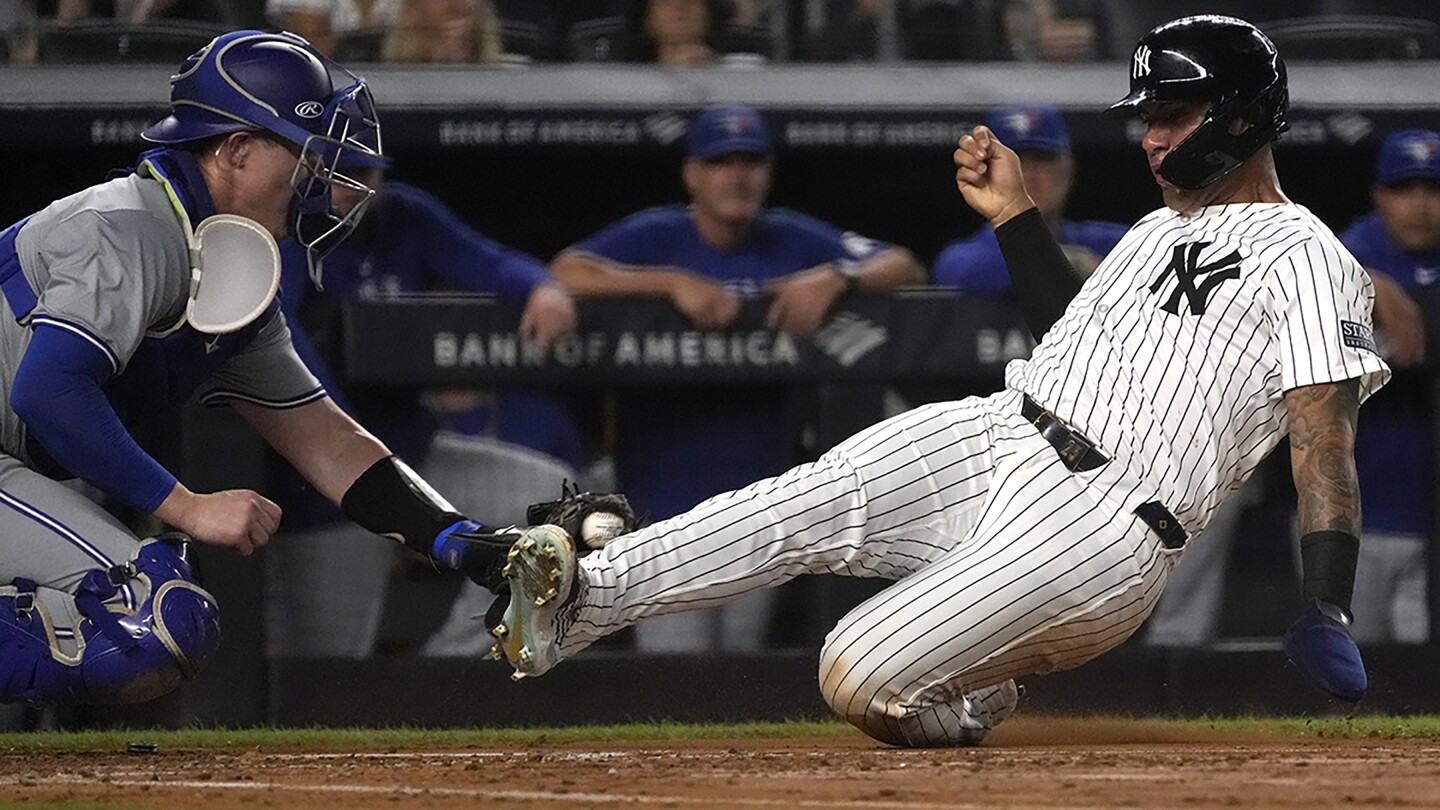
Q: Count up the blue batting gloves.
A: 1